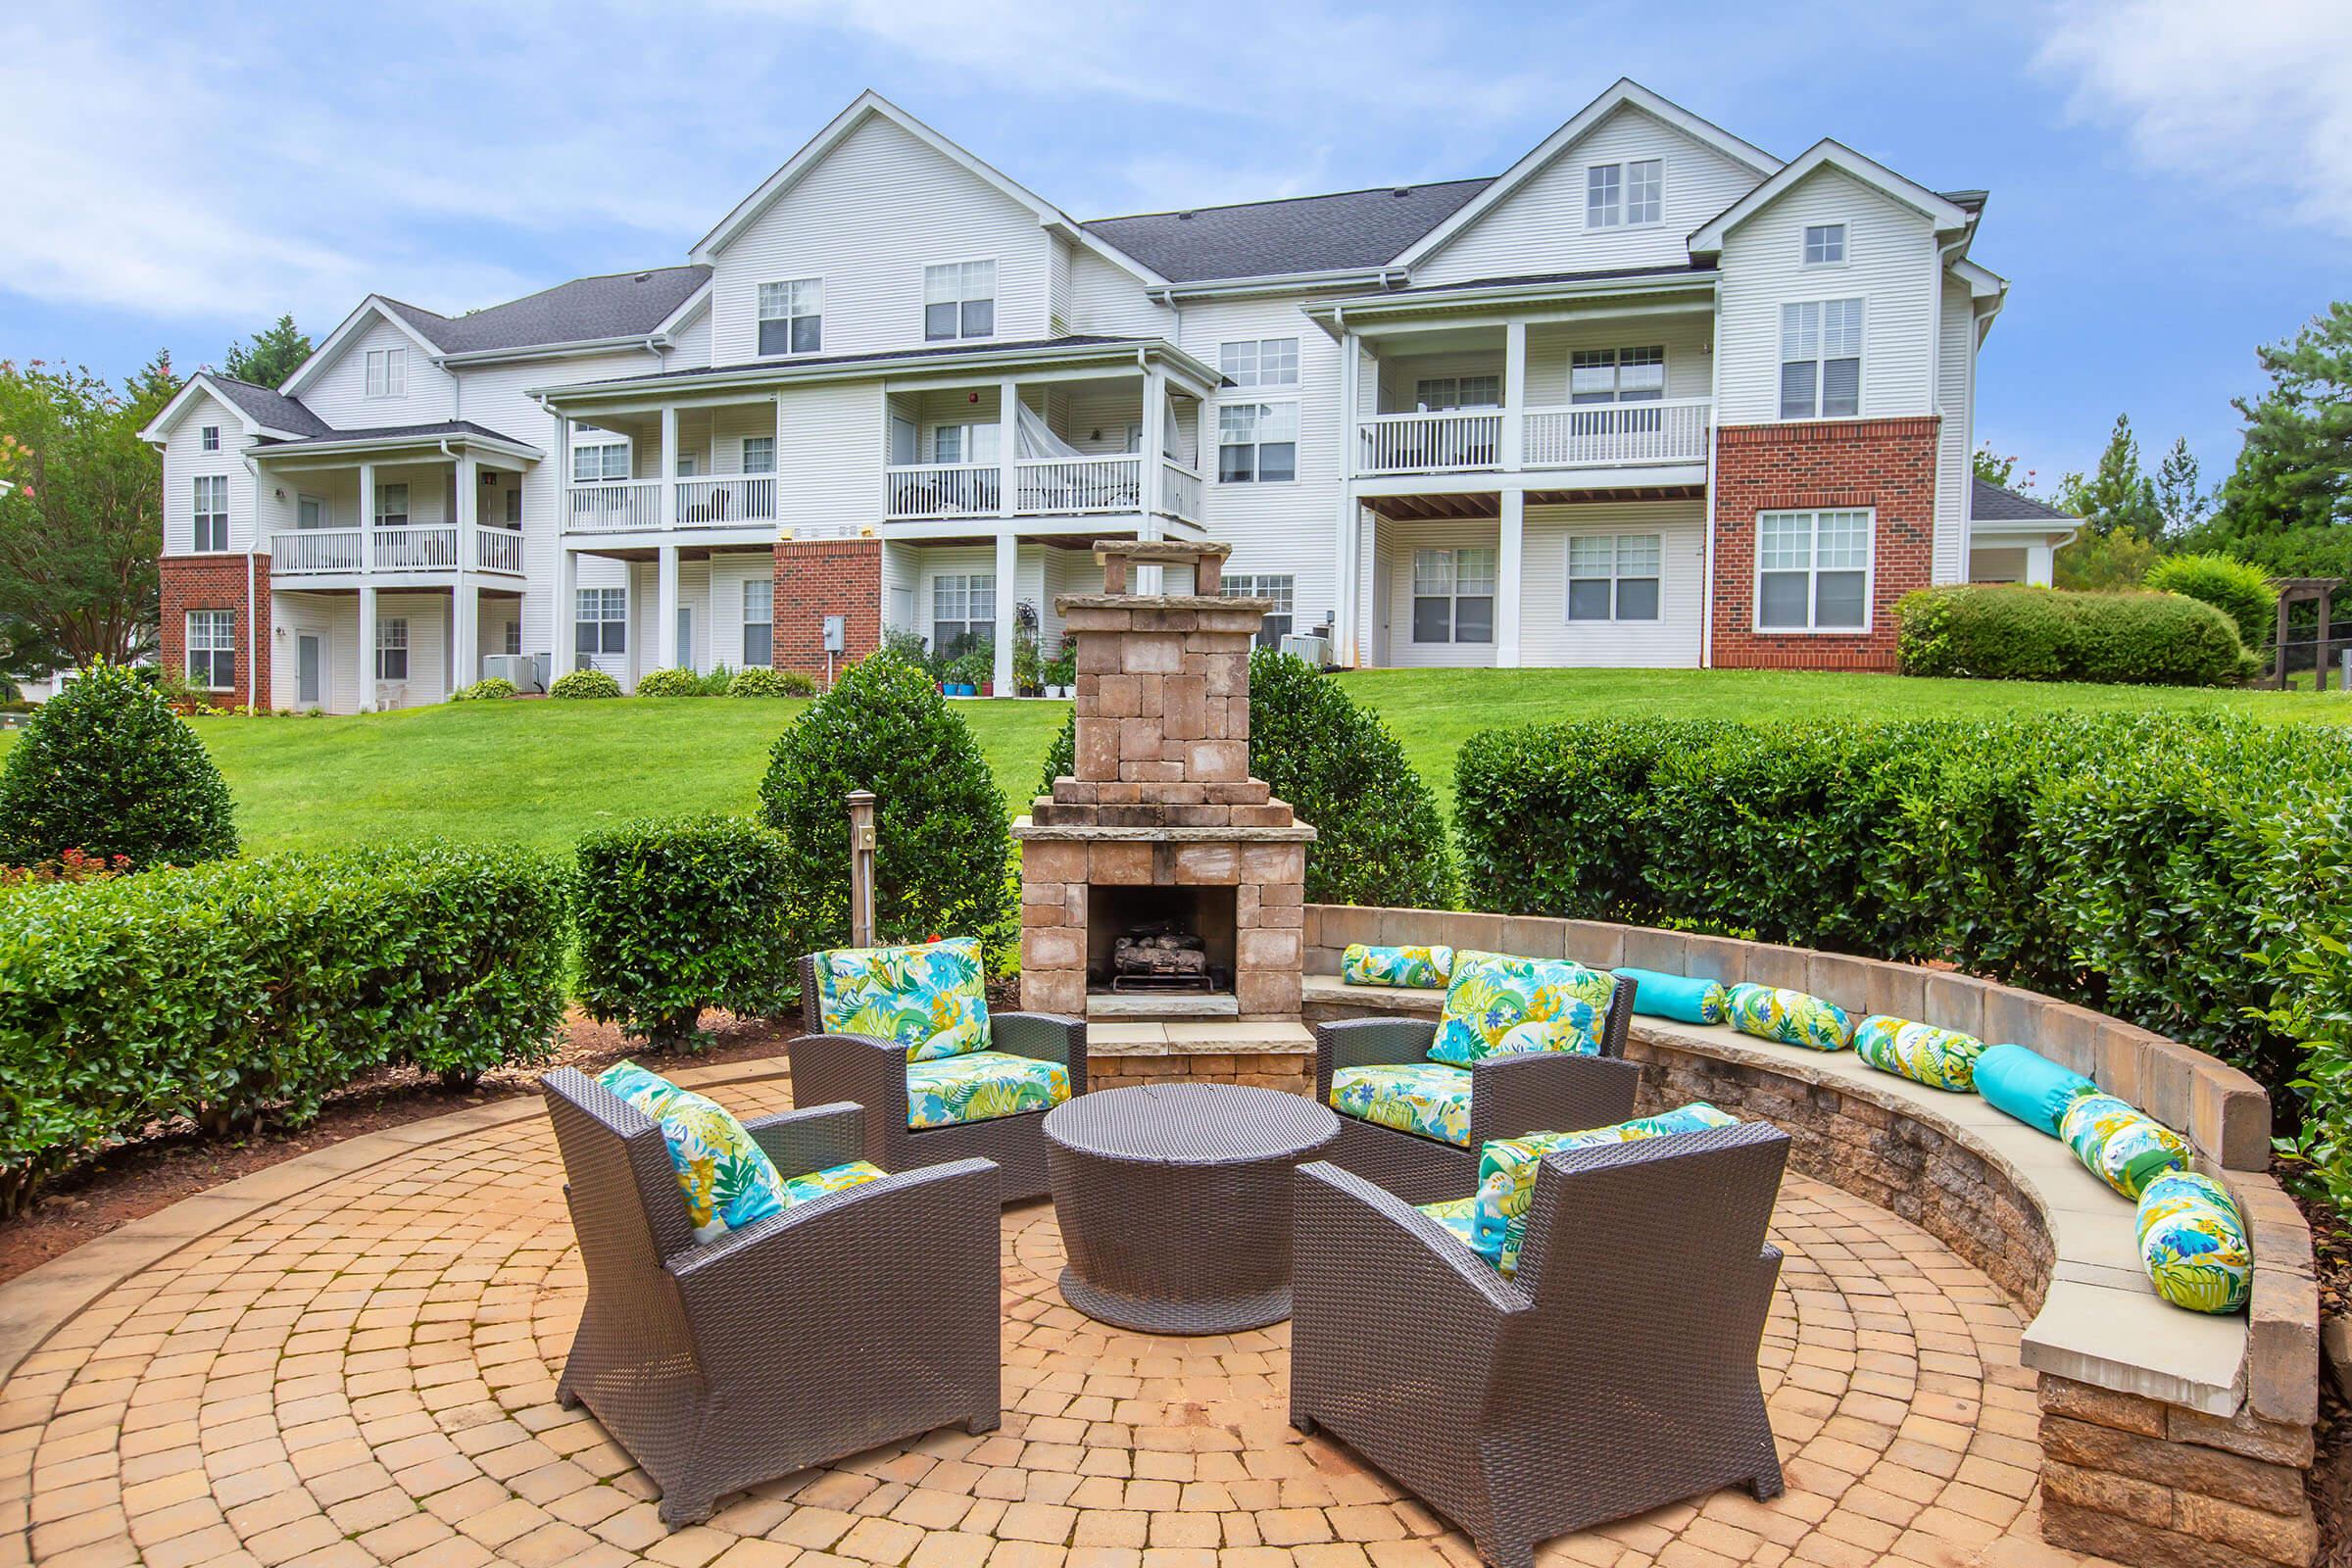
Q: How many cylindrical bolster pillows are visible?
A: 7